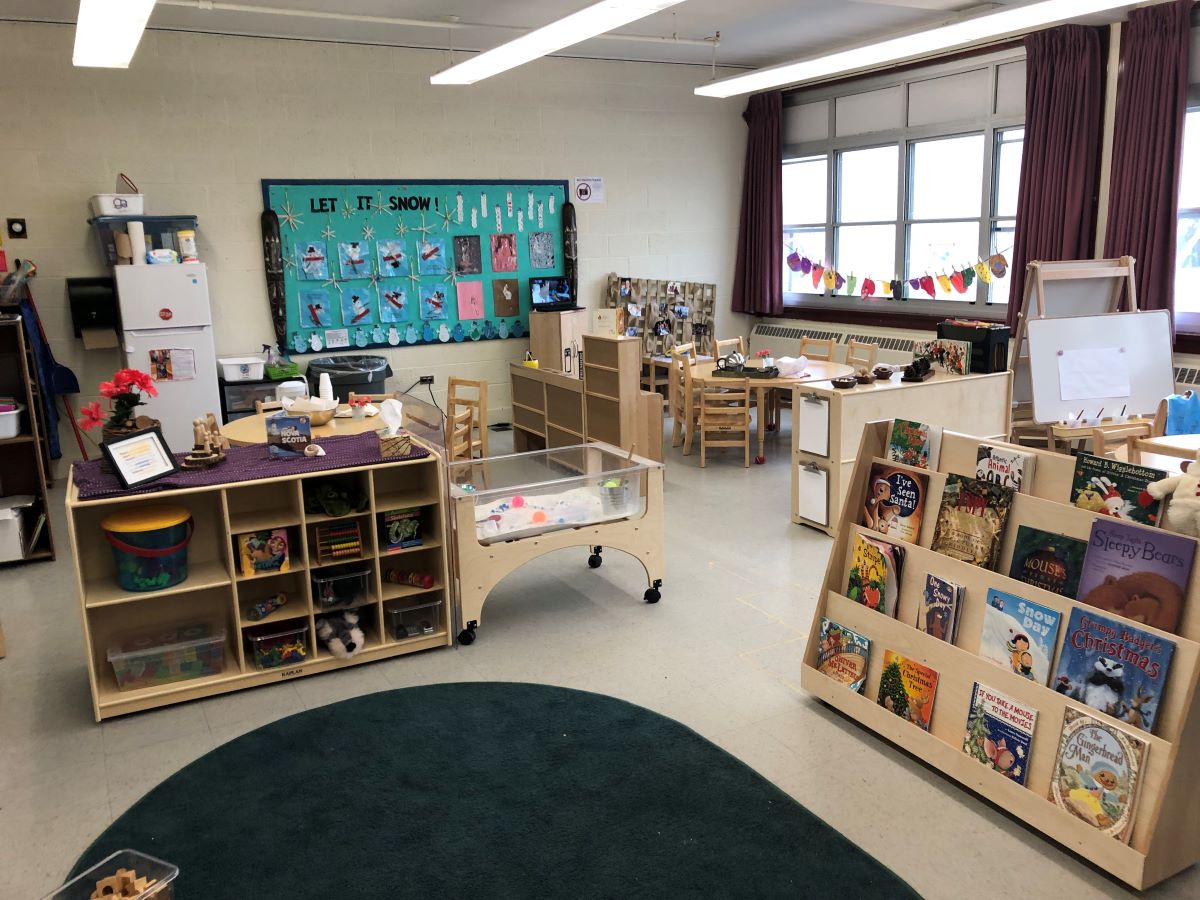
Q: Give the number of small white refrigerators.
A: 1